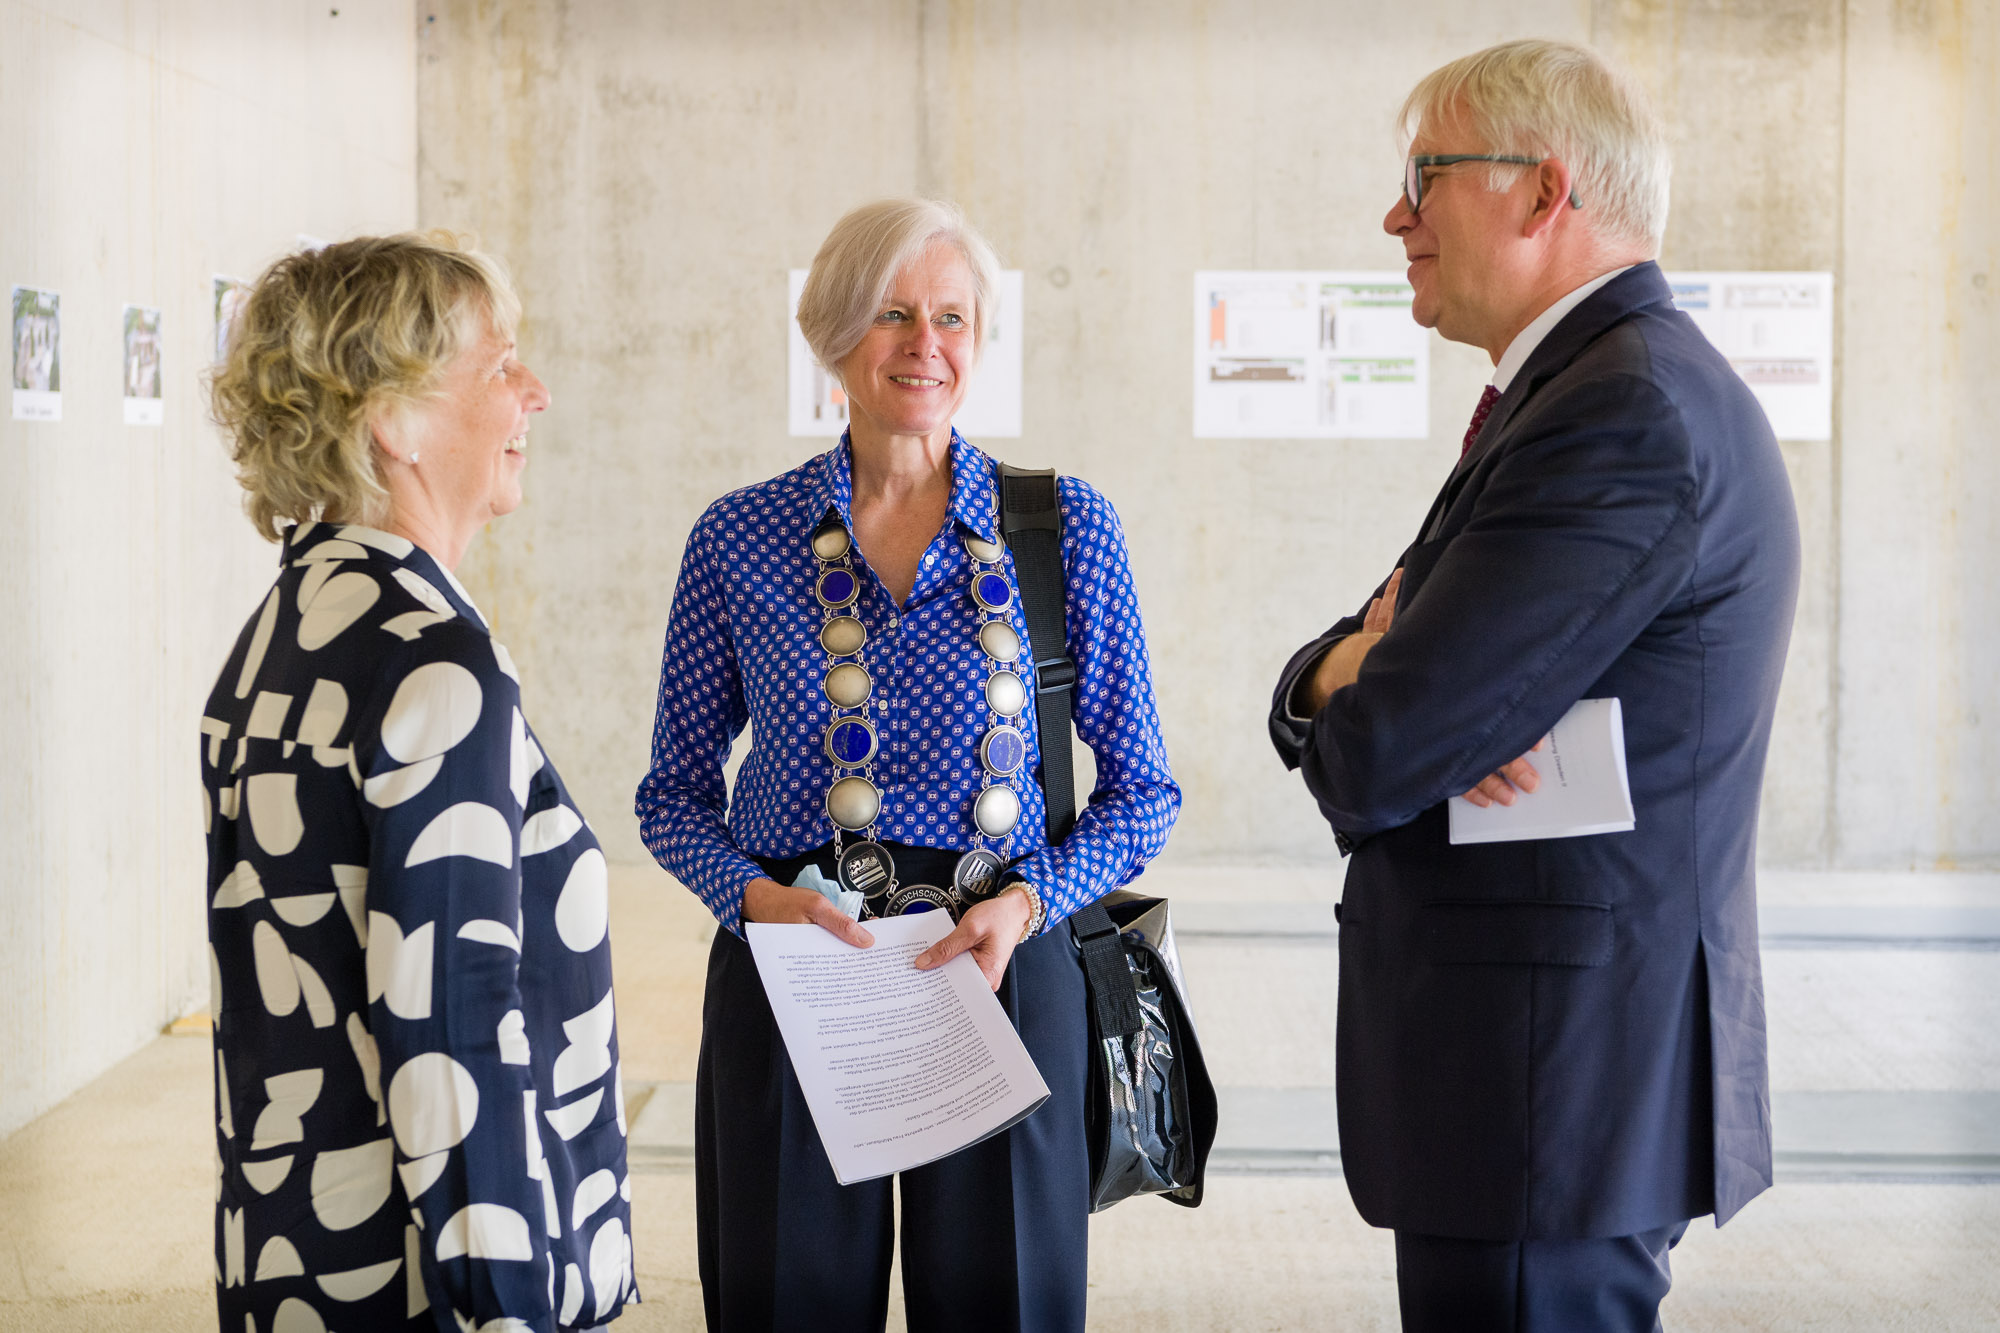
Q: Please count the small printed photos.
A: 3